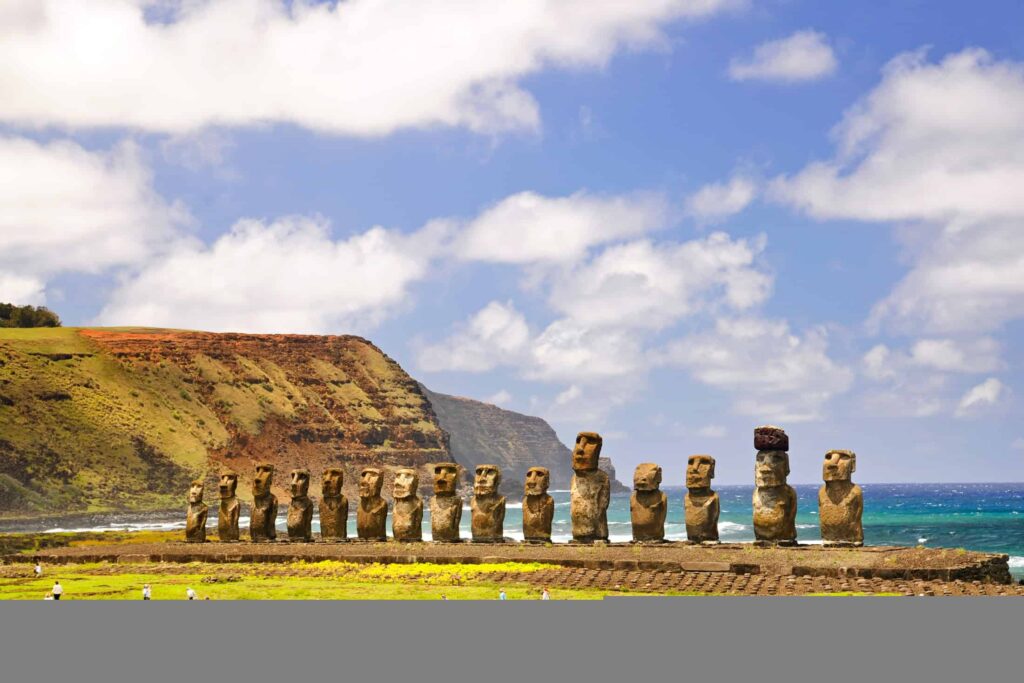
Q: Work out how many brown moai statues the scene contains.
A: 15